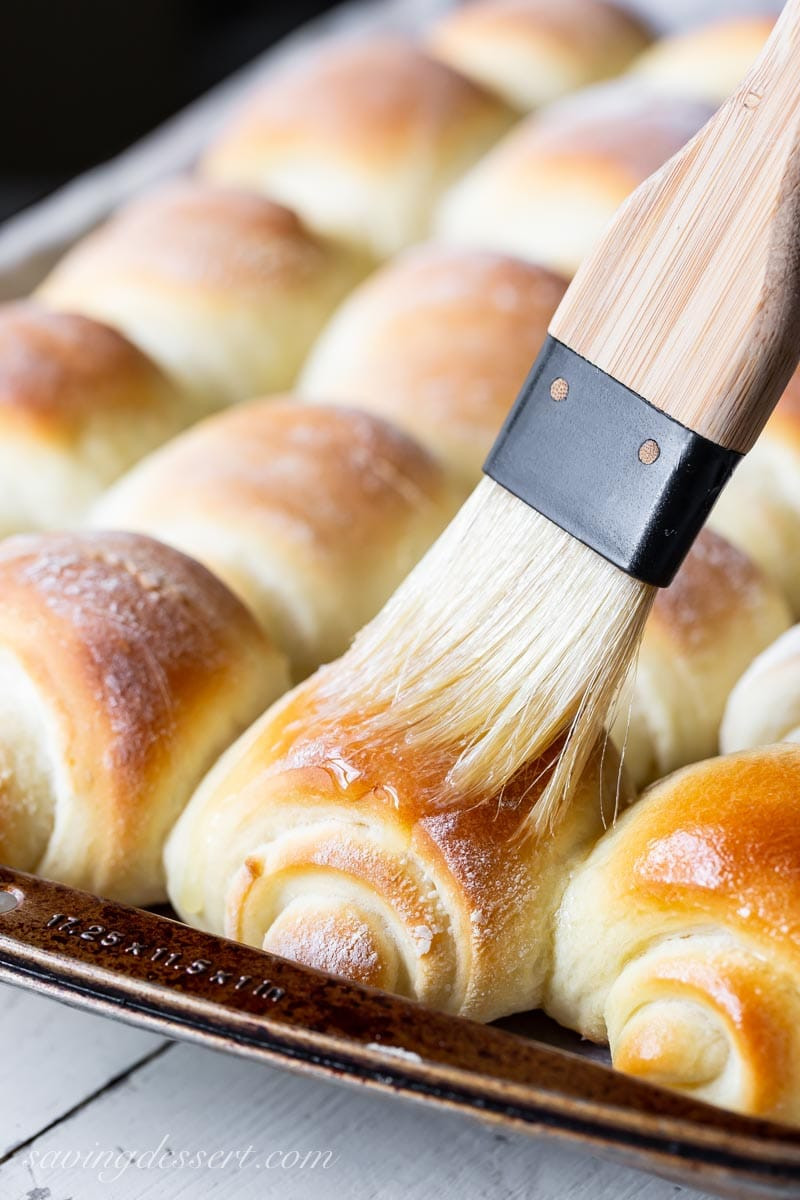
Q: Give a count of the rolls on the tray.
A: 14